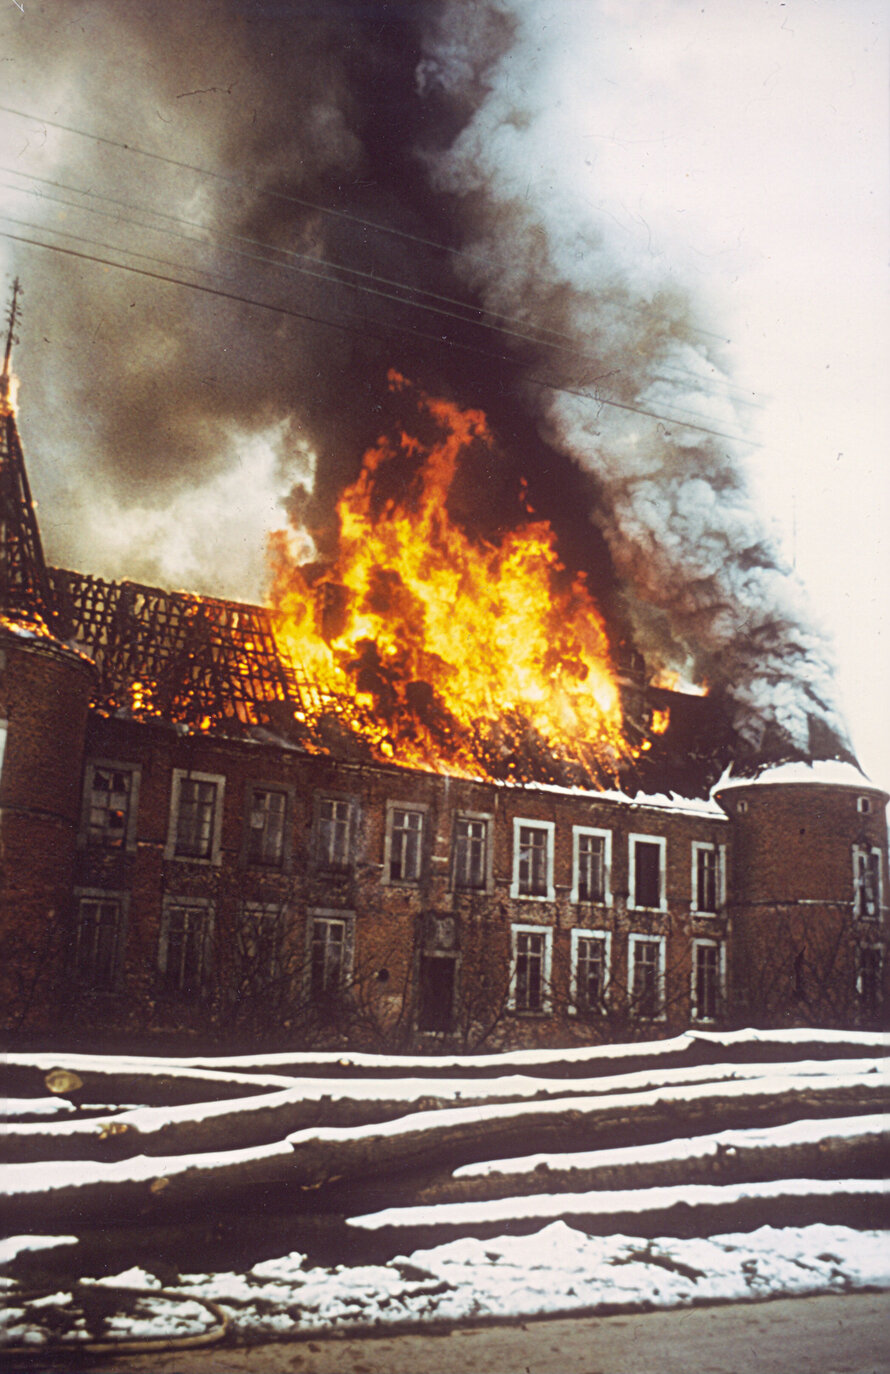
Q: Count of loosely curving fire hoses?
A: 1